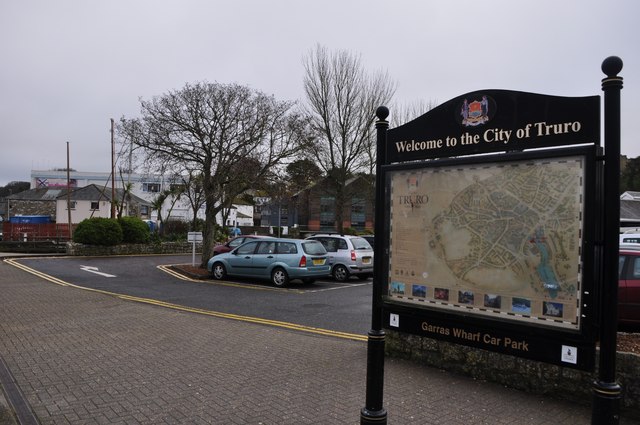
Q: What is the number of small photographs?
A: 7